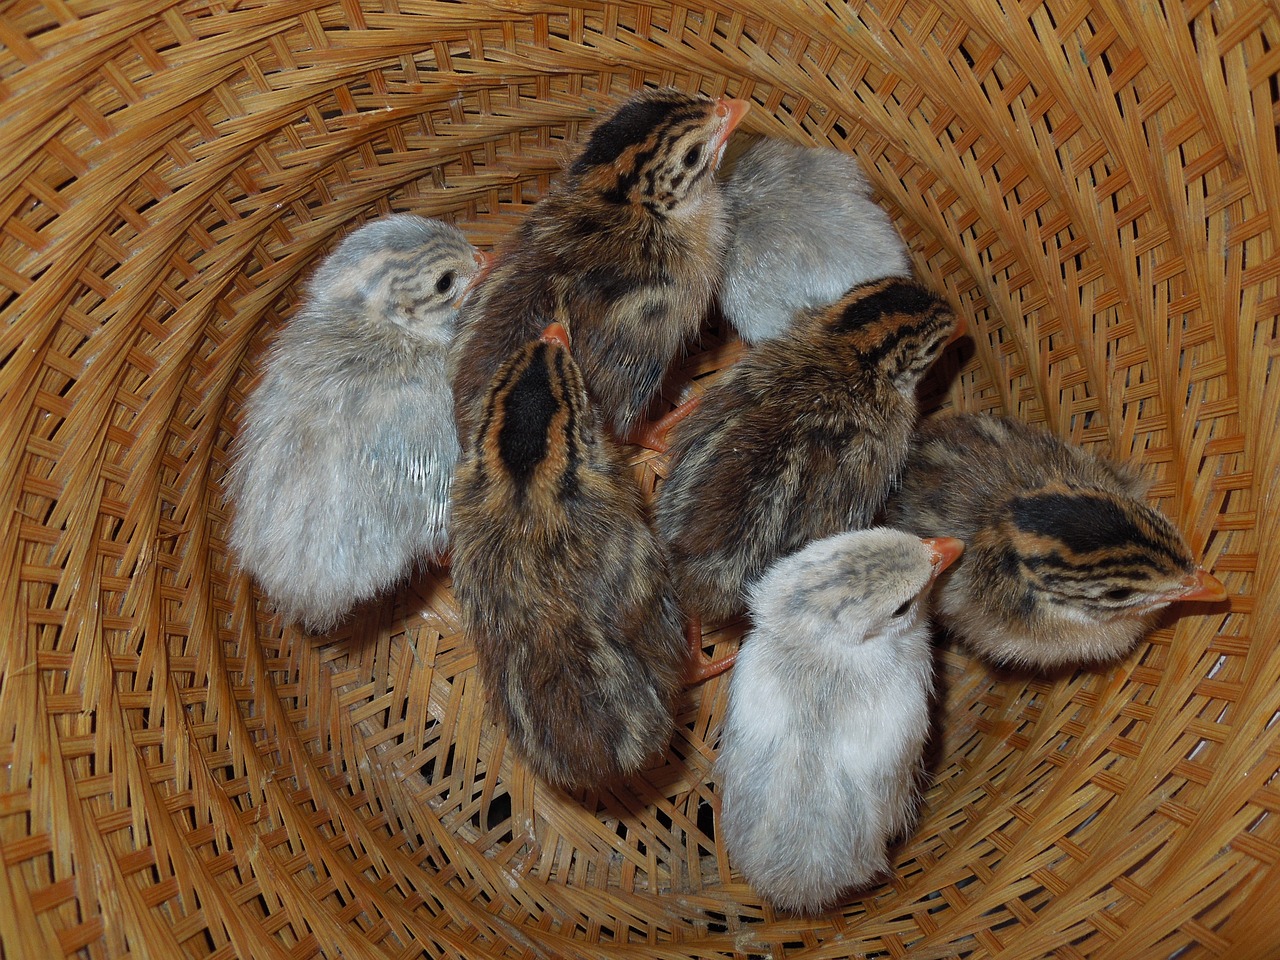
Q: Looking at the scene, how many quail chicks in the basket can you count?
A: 7